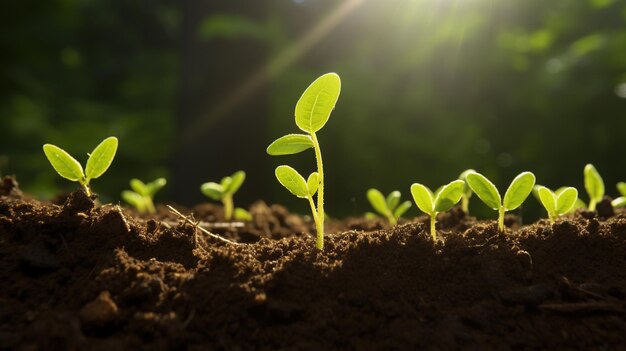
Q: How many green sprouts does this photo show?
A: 11